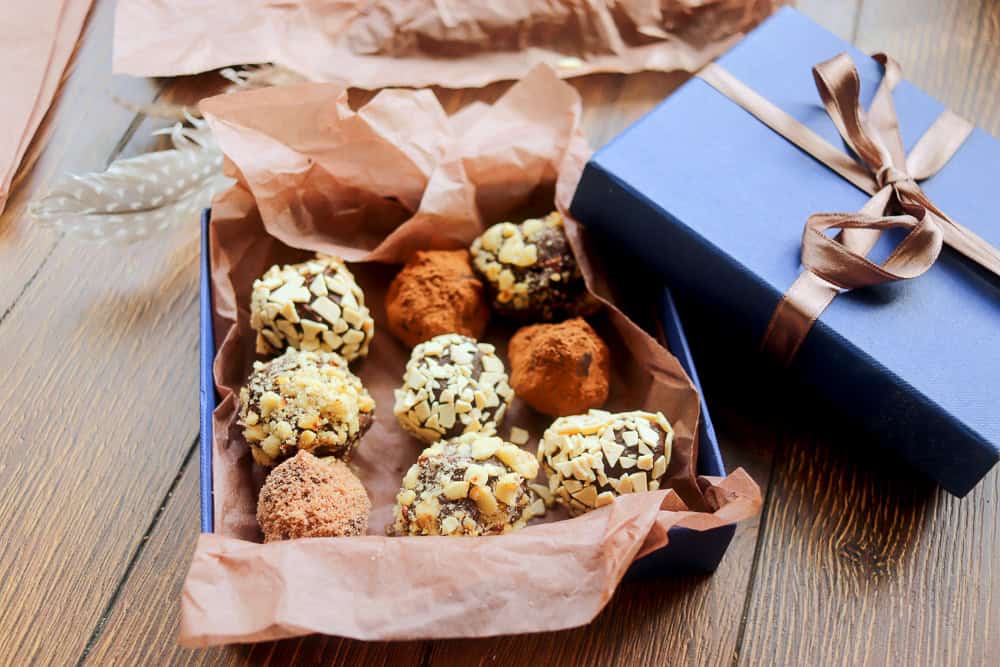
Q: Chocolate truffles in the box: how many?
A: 9